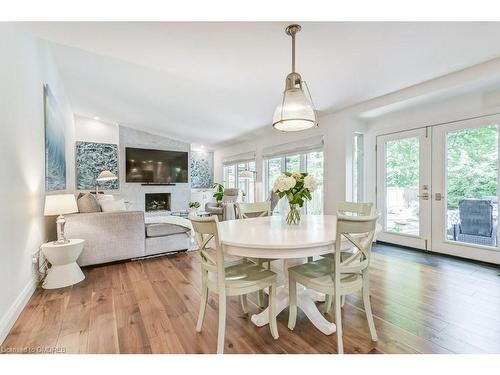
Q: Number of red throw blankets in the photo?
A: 0